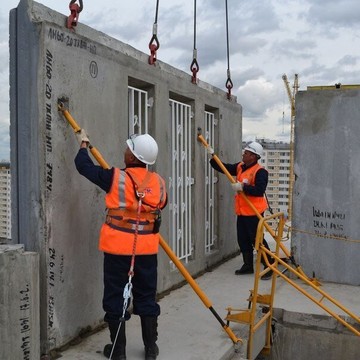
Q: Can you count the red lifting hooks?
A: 4